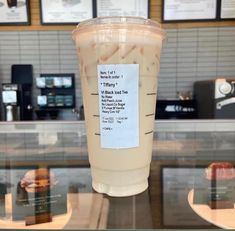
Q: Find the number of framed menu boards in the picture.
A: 5